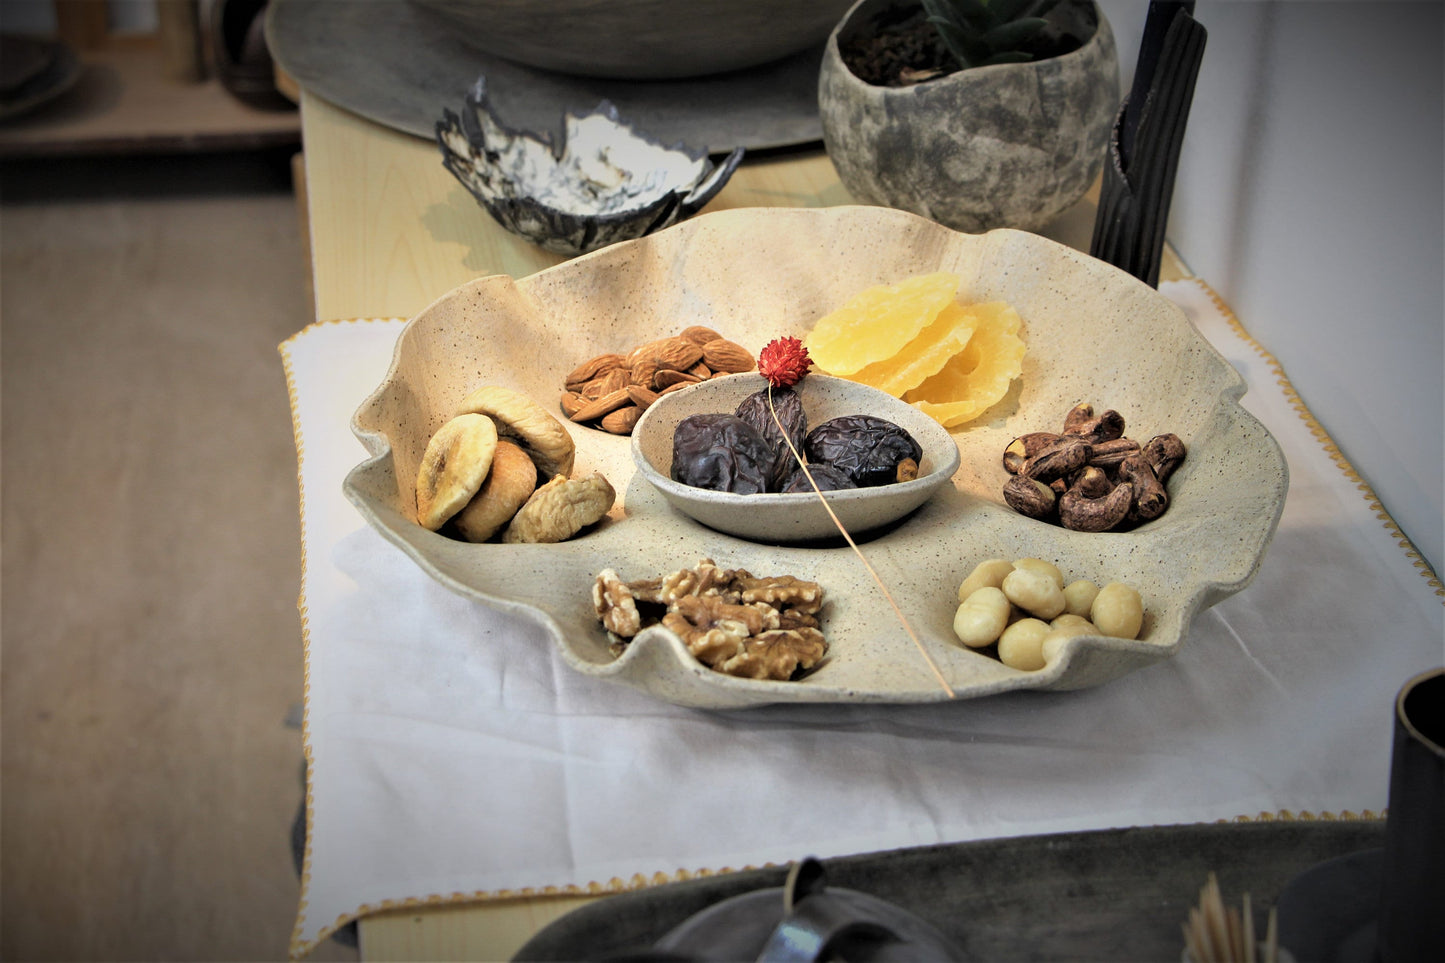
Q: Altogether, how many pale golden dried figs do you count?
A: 4